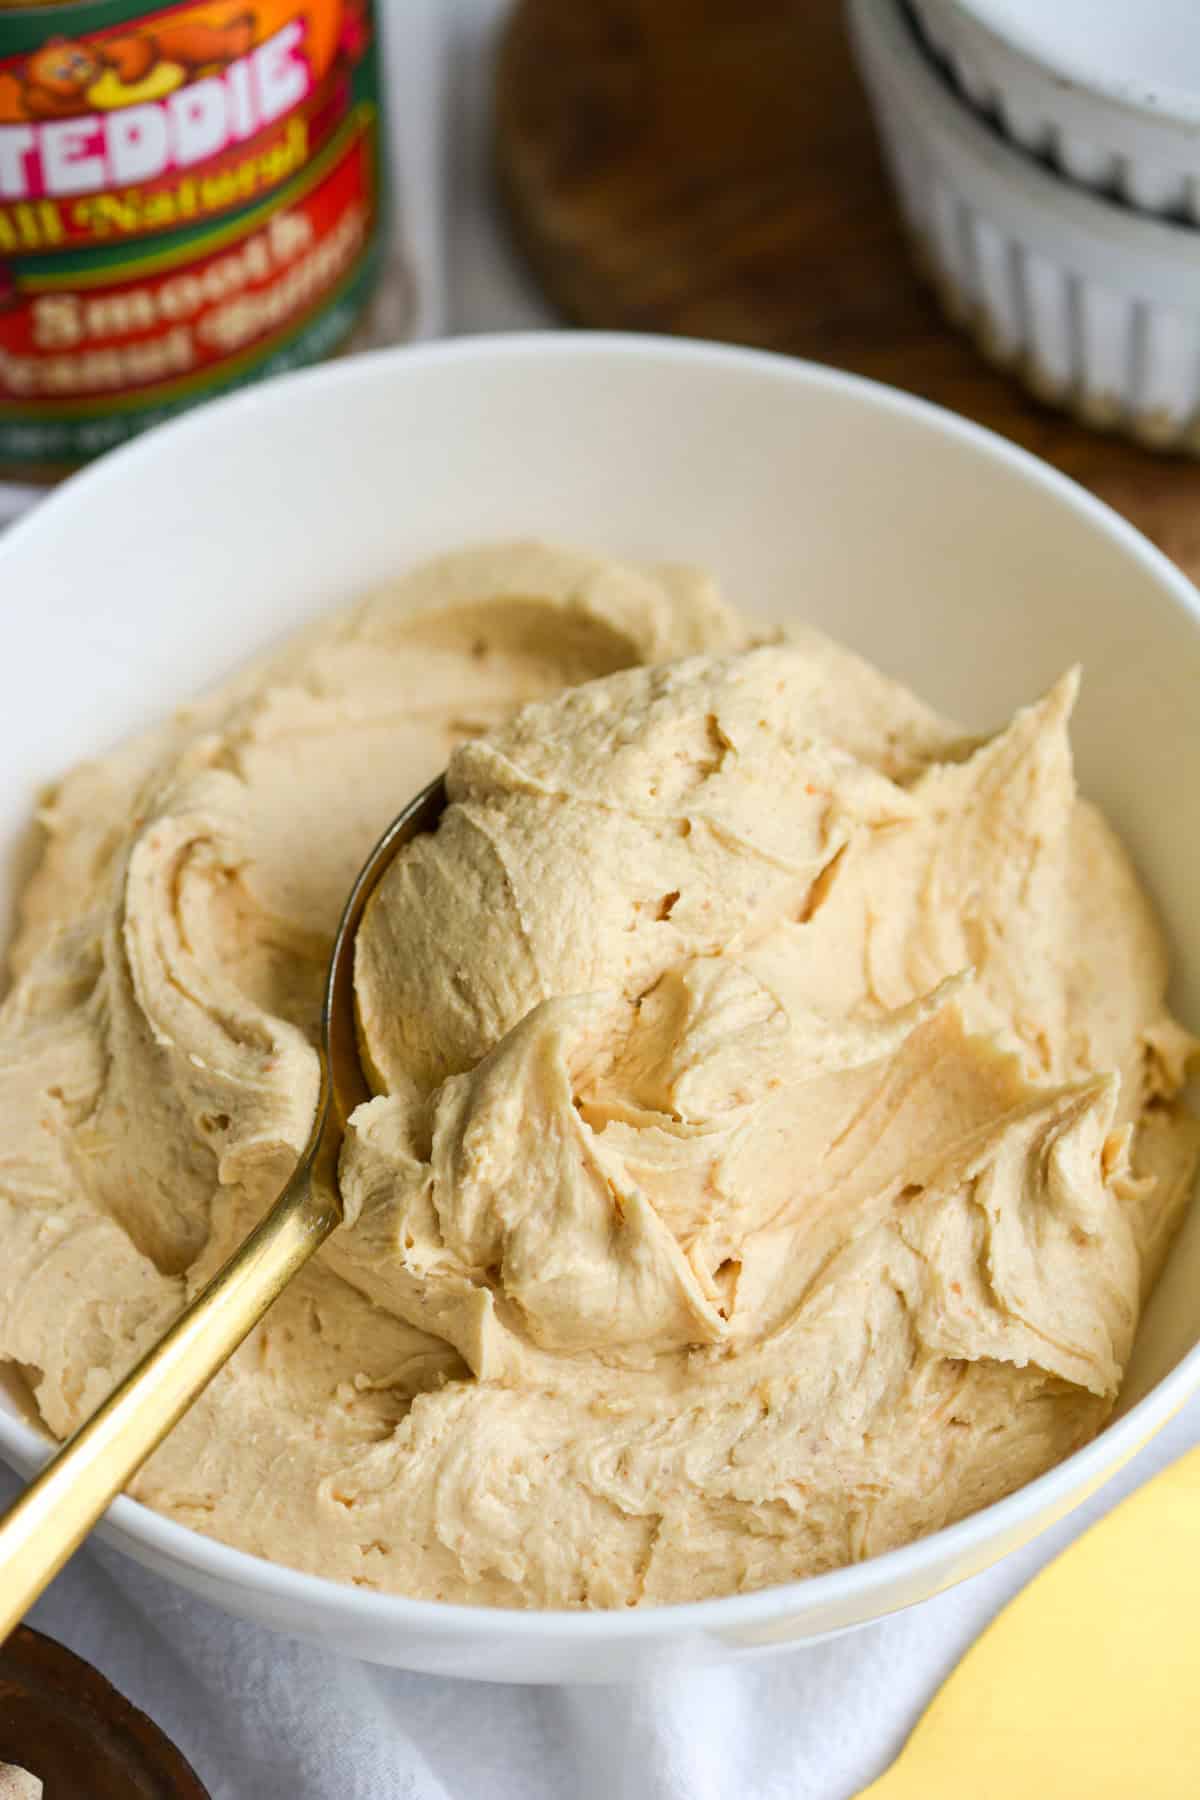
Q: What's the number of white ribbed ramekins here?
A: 2